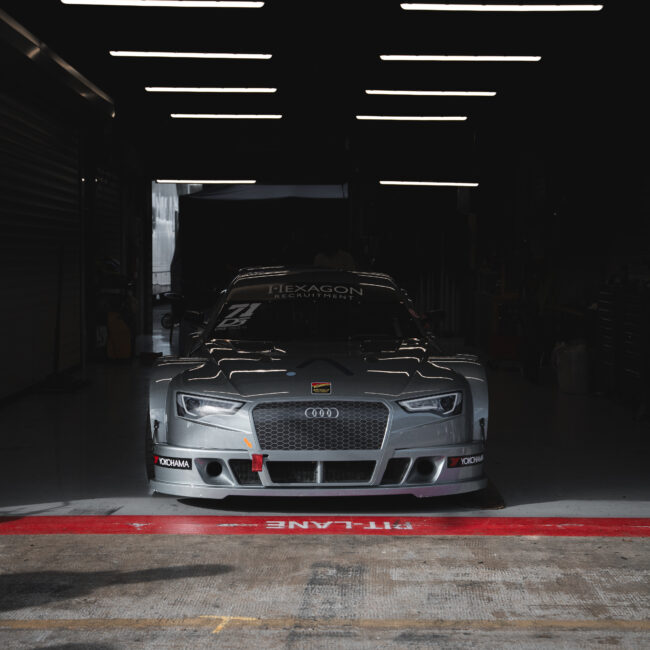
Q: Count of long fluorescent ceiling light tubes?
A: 10